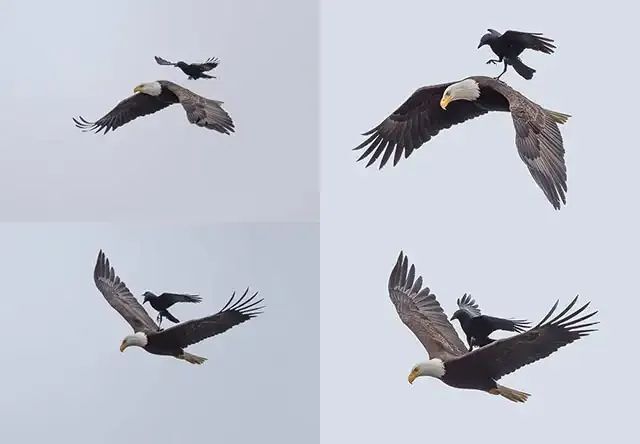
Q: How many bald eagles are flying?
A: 4